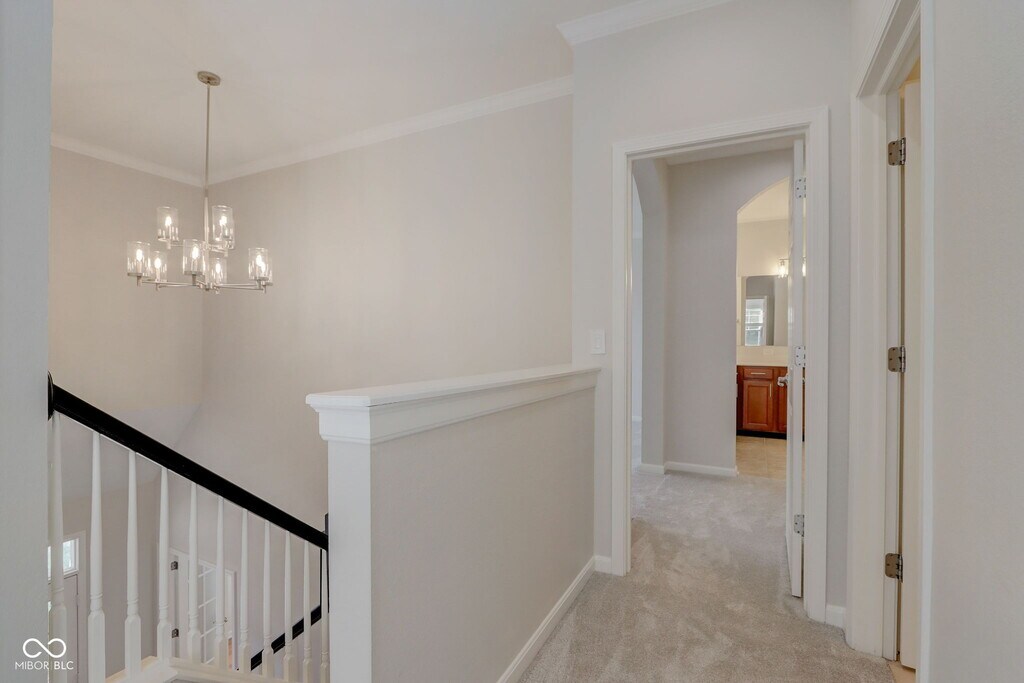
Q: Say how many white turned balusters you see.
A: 11